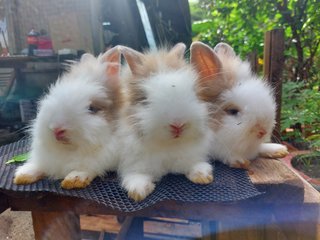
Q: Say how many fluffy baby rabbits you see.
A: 3